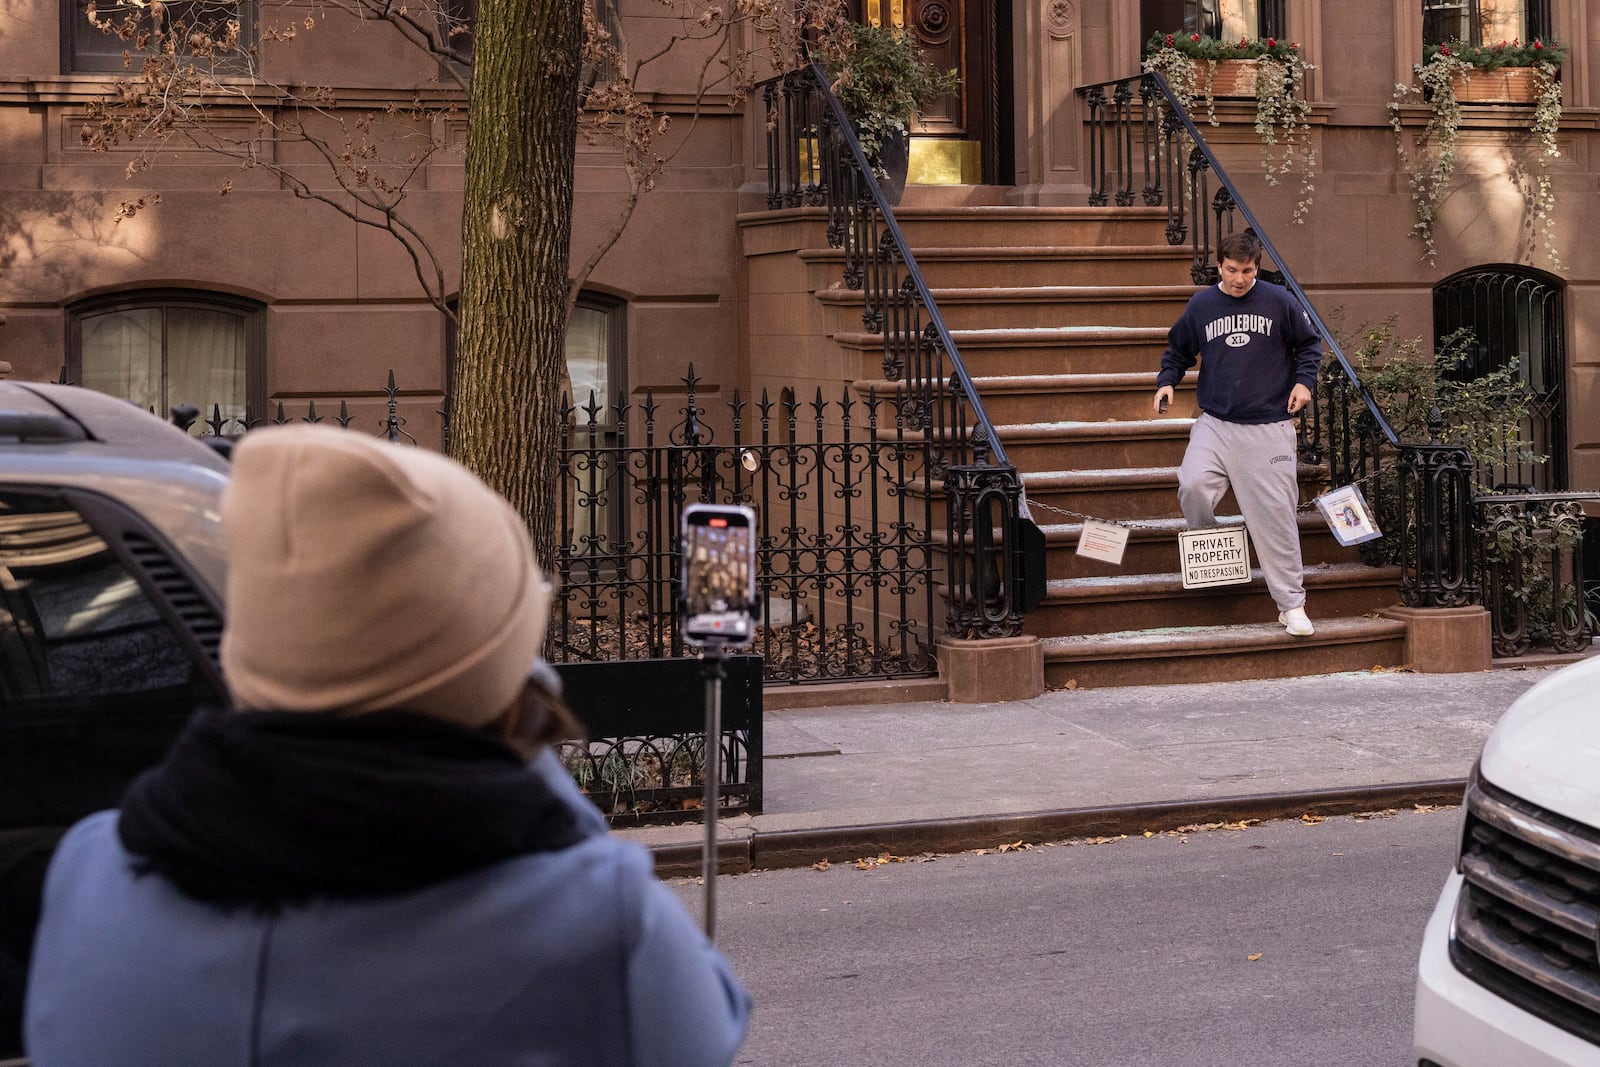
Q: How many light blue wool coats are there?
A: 1